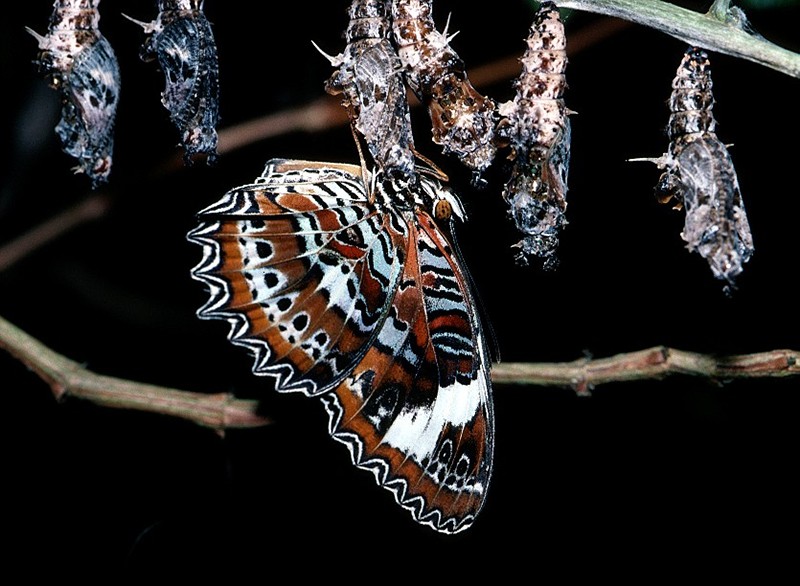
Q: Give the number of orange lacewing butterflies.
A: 1